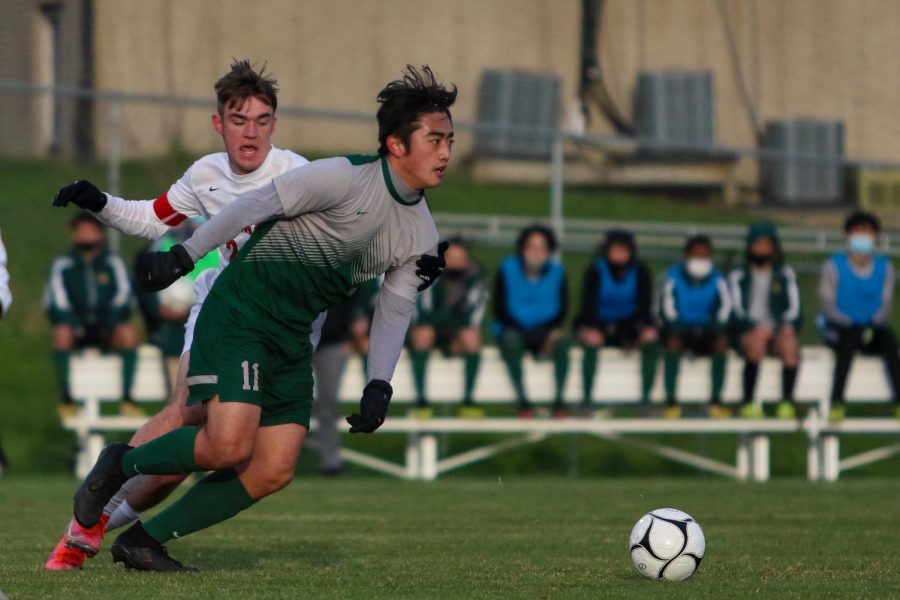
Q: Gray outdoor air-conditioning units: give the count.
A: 3